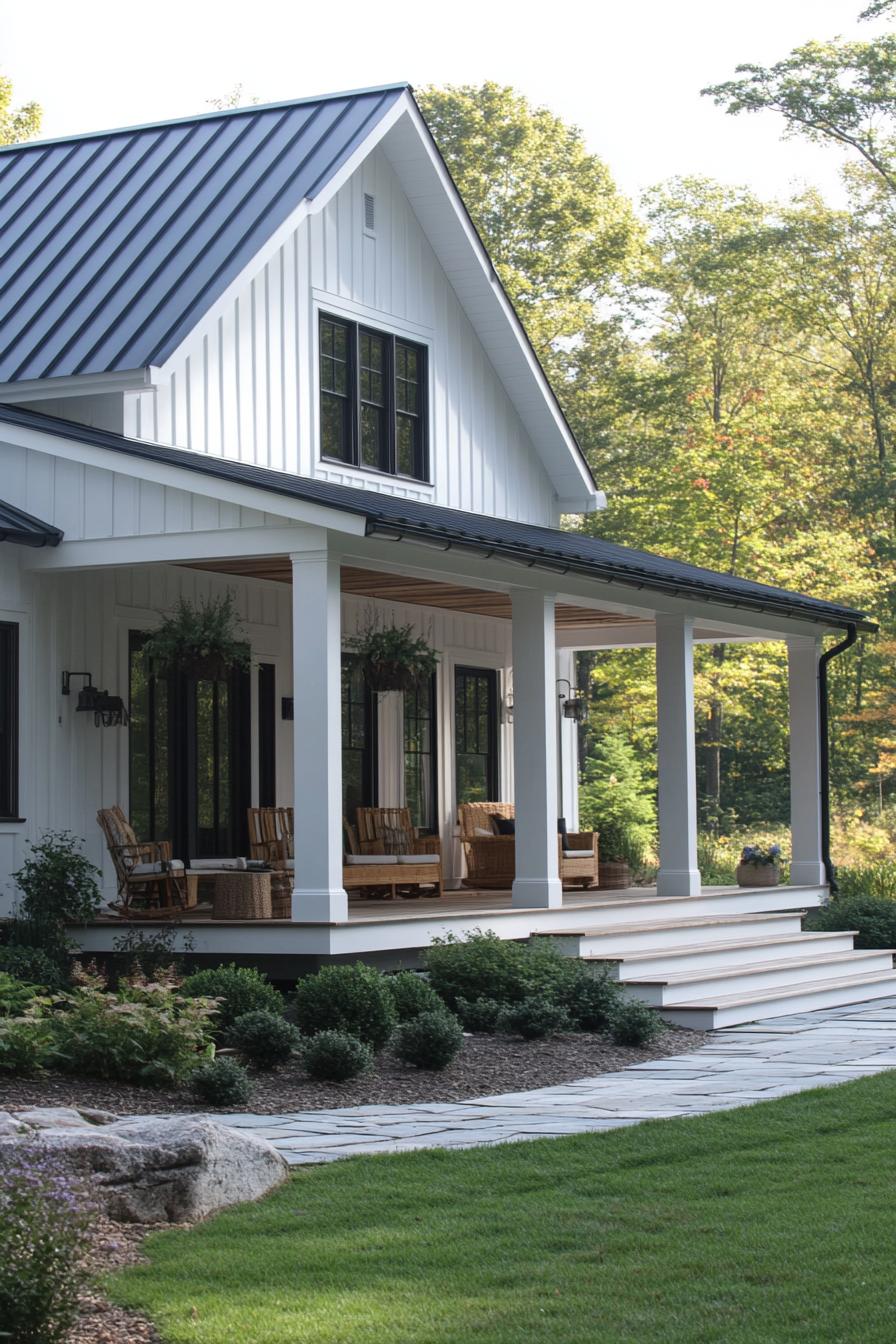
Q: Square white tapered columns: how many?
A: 4